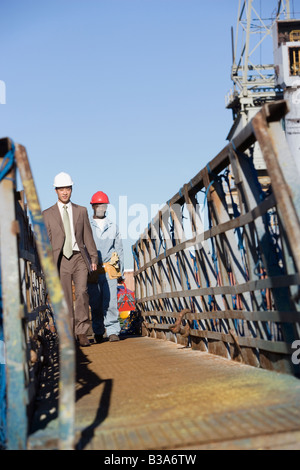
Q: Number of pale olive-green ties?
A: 1